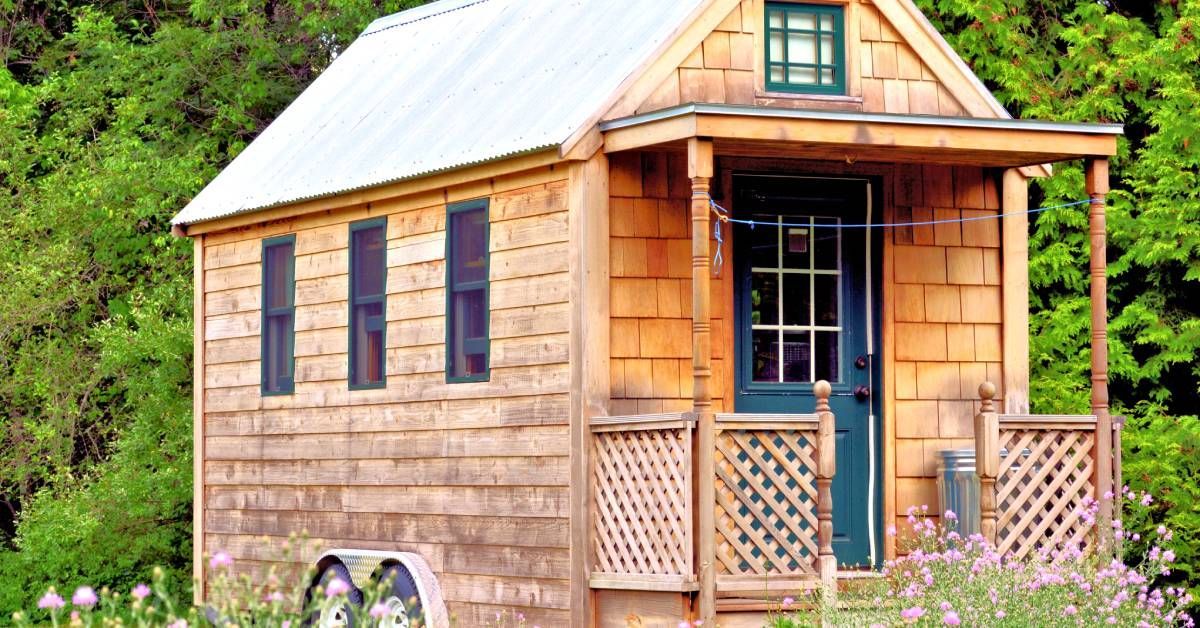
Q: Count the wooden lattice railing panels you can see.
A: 3